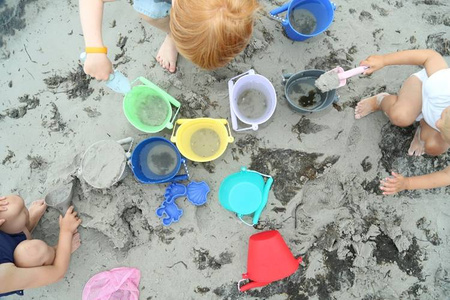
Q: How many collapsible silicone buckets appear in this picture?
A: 9